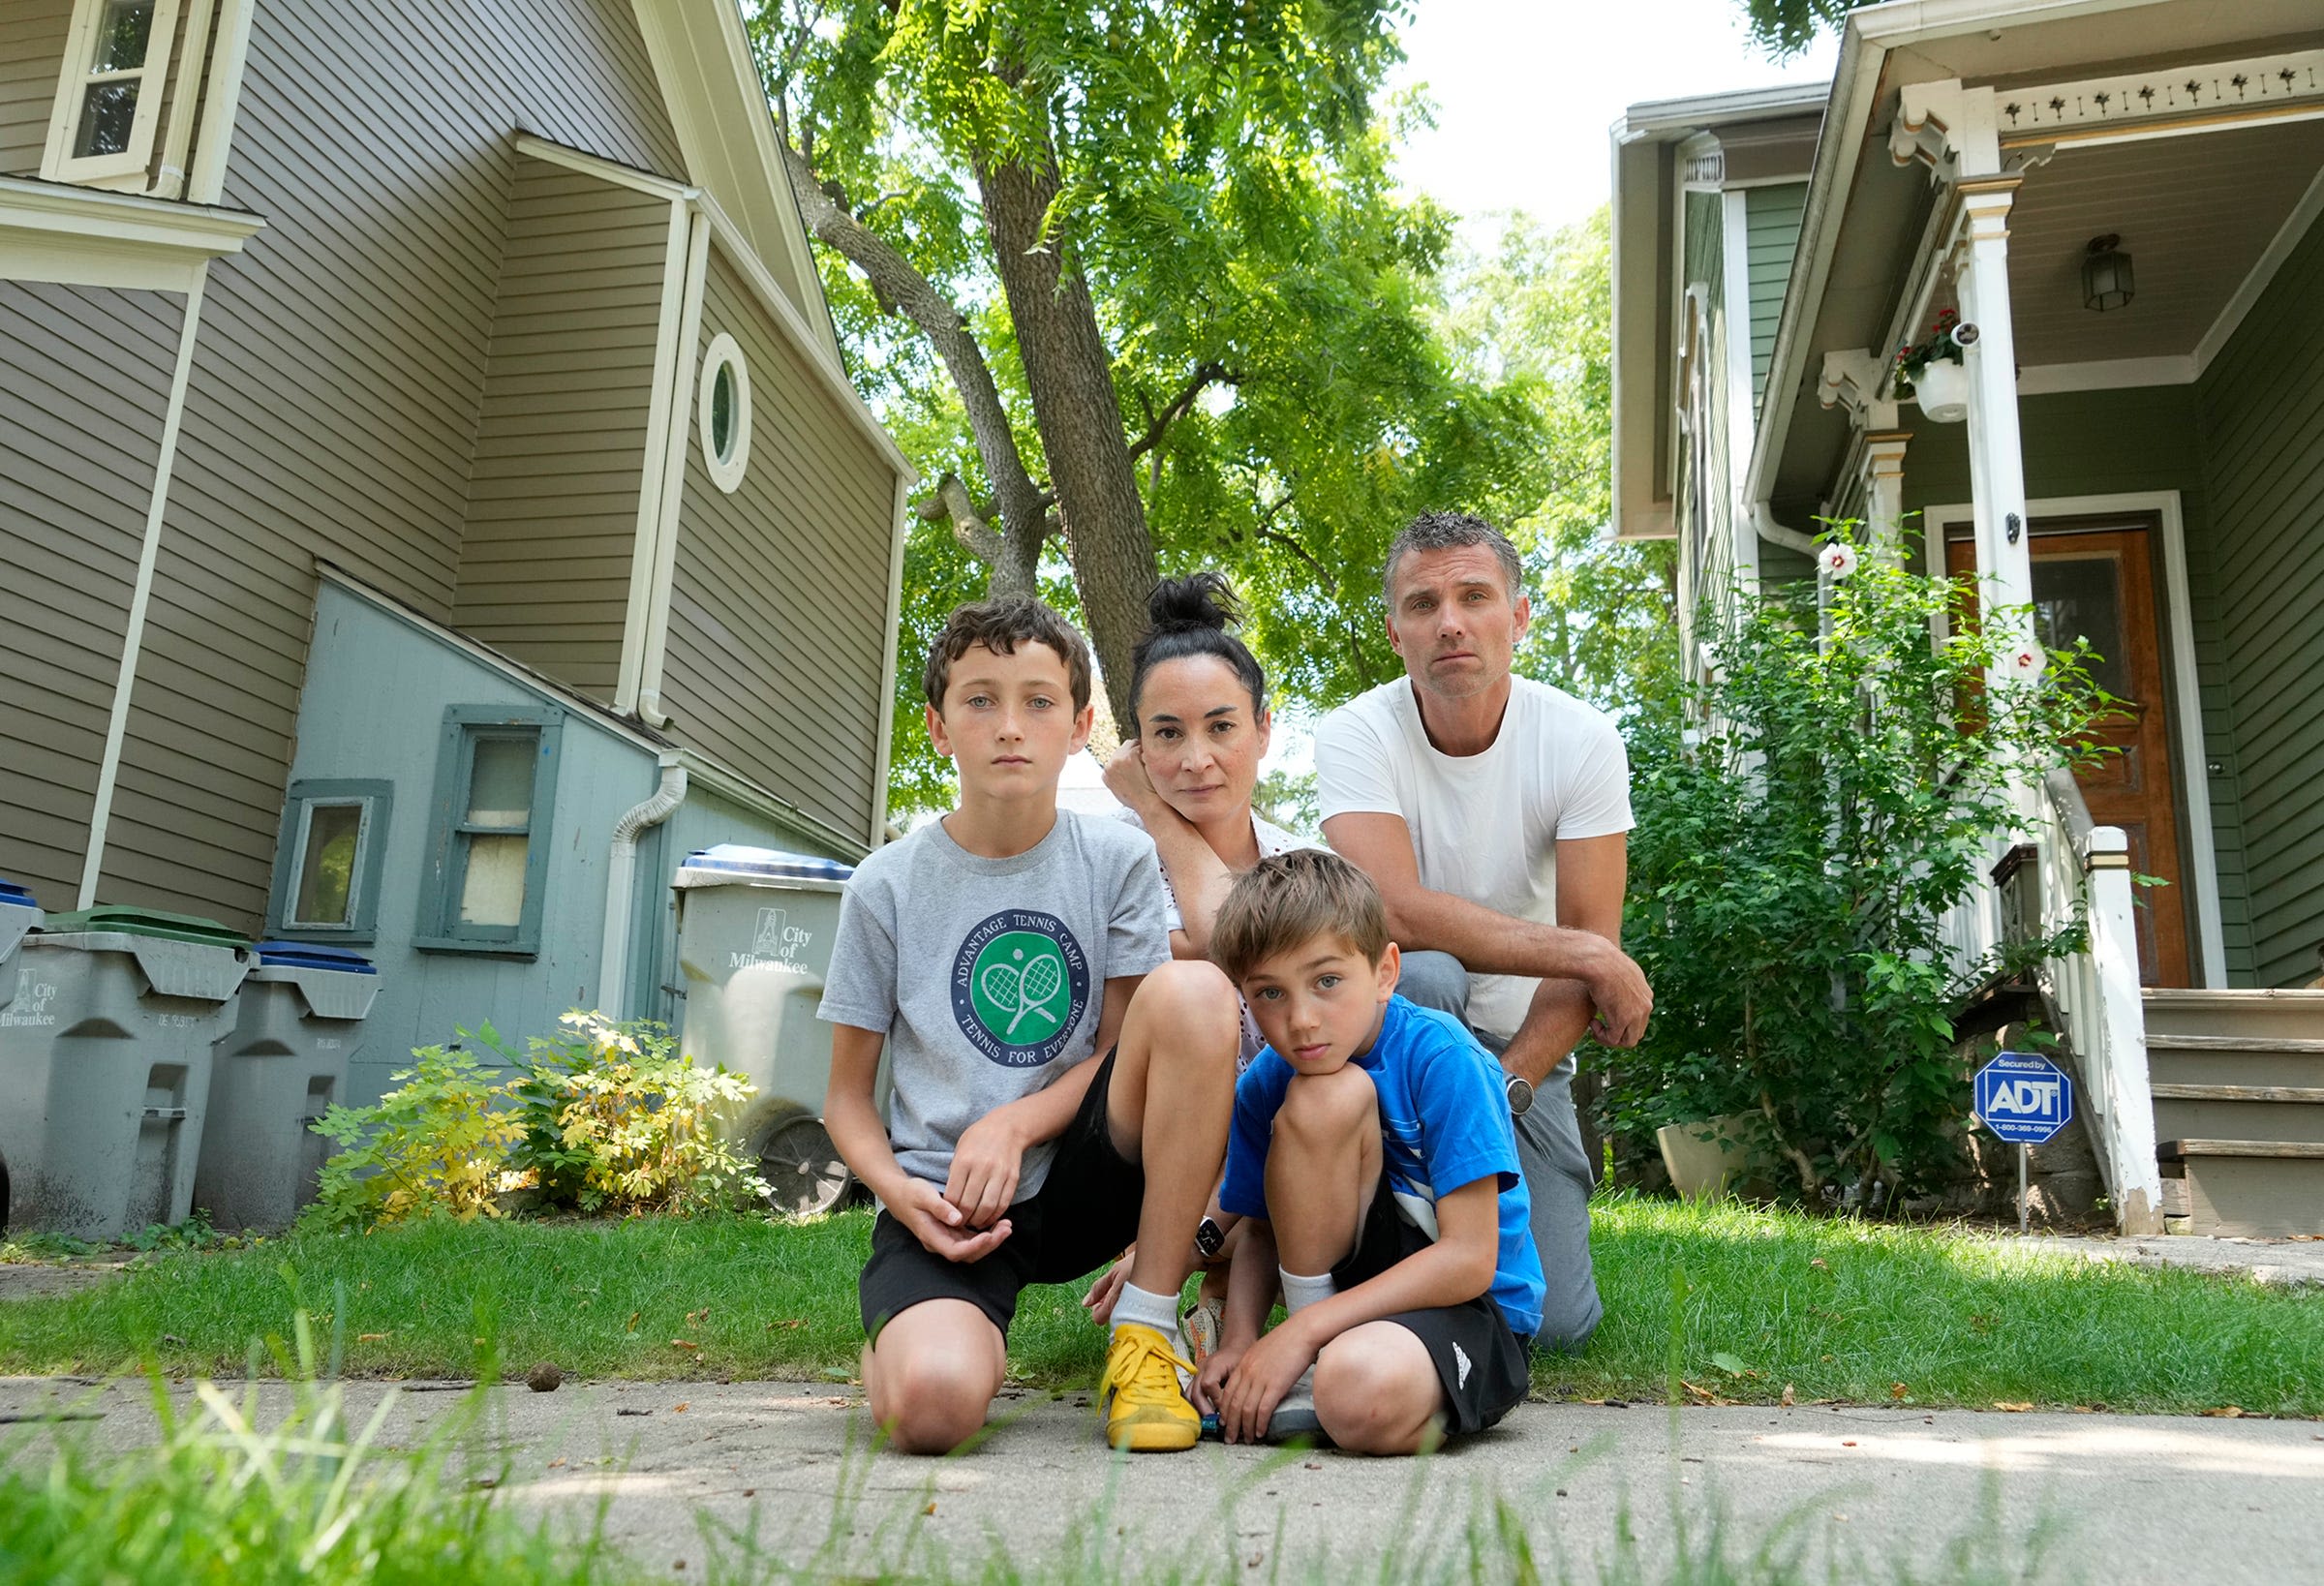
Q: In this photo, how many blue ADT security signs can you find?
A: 1